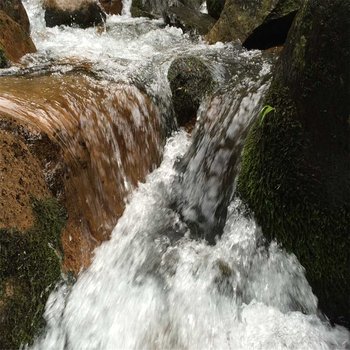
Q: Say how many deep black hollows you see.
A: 1